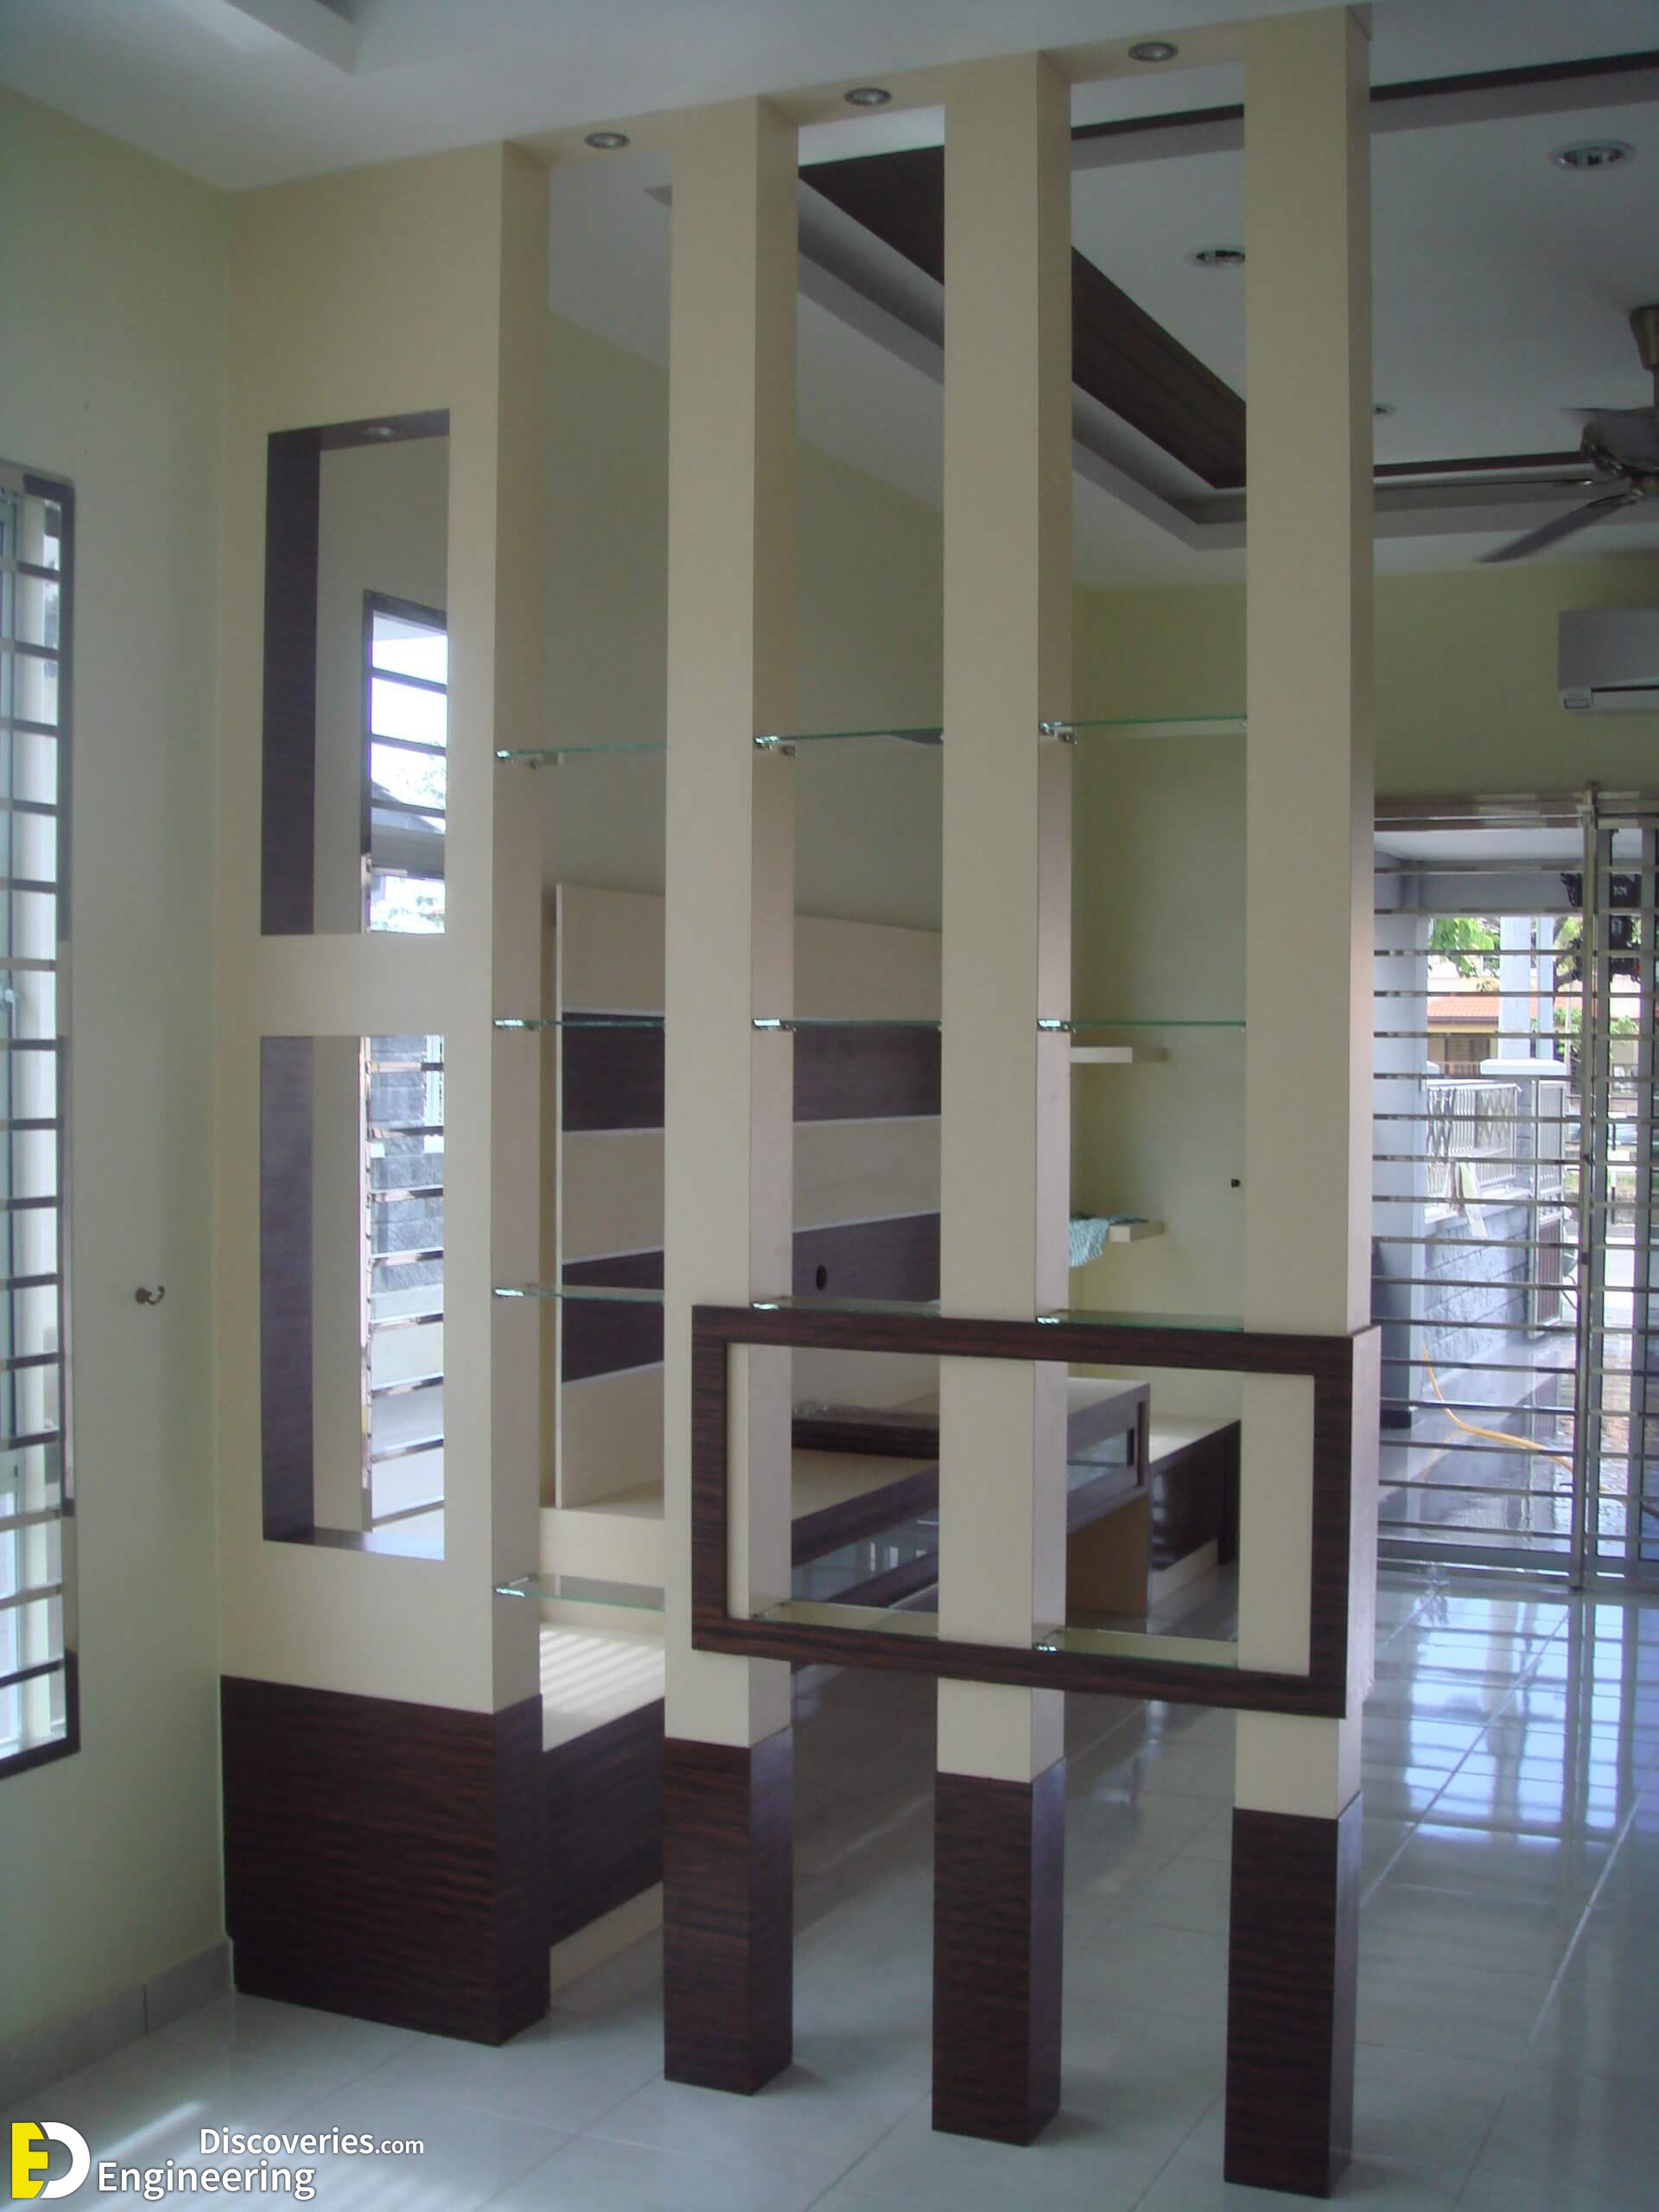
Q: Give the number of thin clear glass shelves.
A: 12